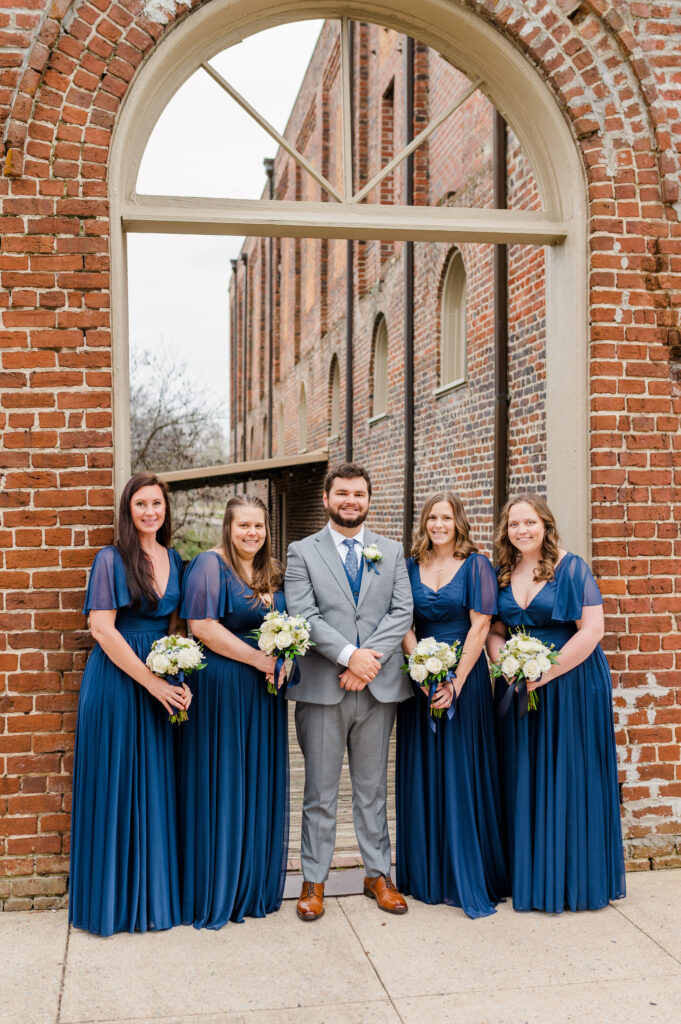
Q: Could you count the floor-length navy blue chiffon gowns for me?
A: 4